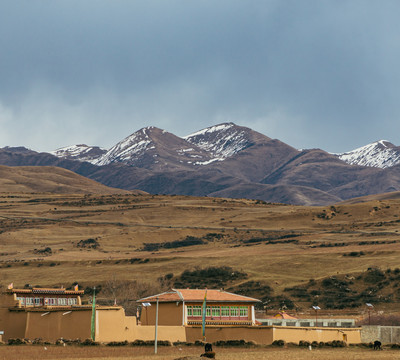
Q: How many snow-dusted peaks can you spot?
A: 4